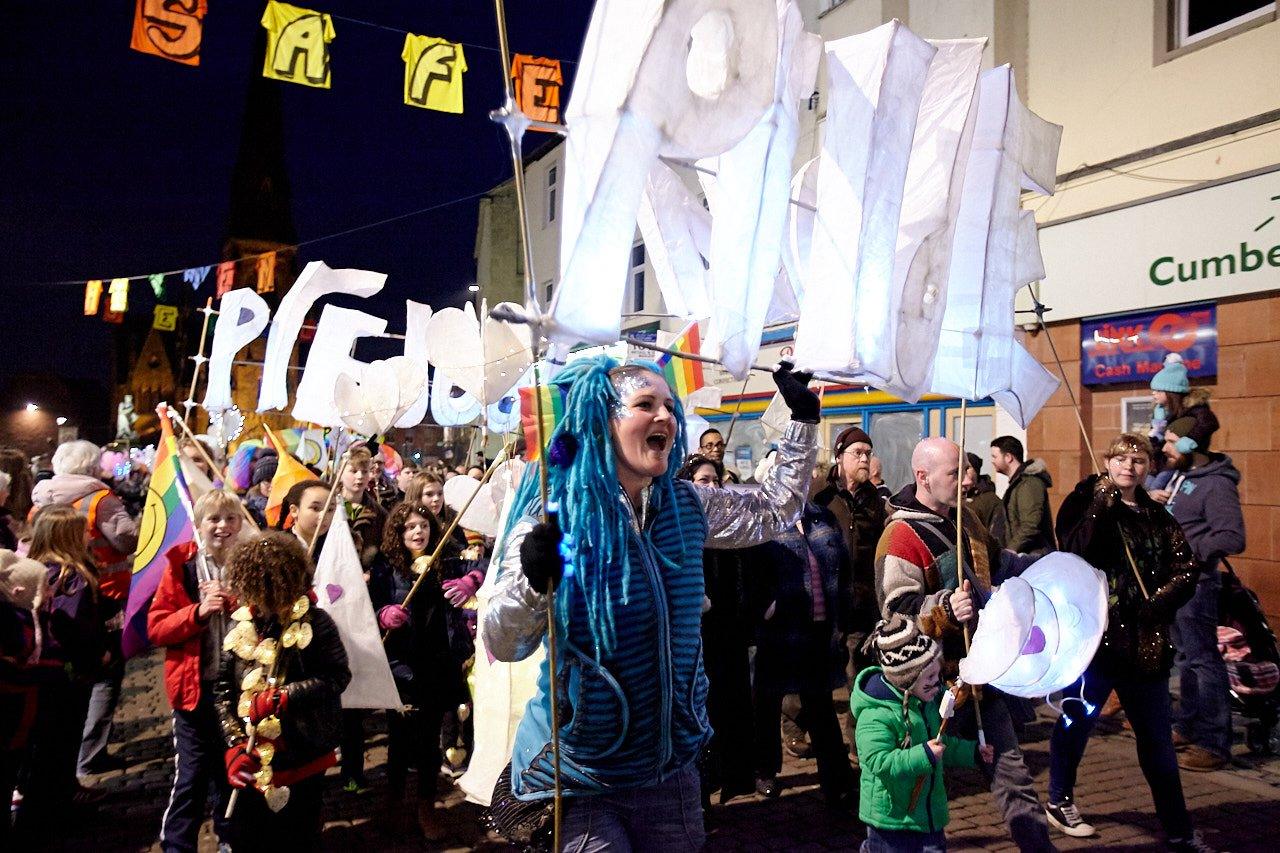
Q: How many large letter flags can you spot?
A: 4